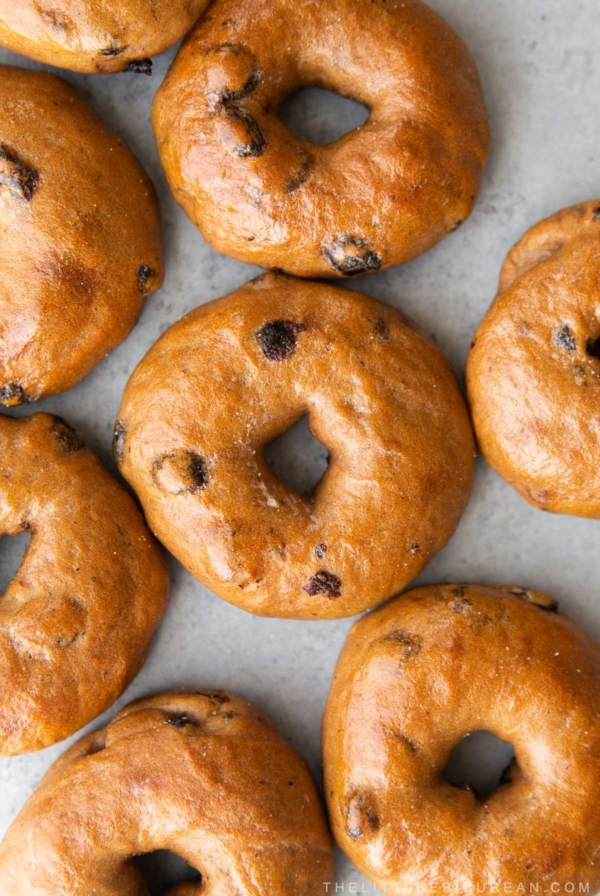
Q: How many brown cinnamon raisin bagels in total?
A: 8